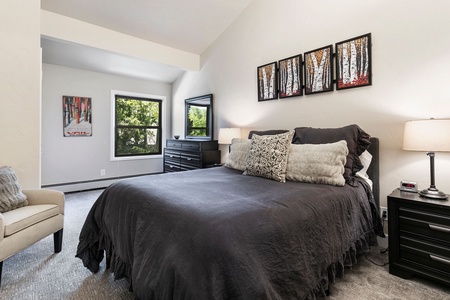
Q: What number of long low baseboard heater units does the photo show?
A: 1